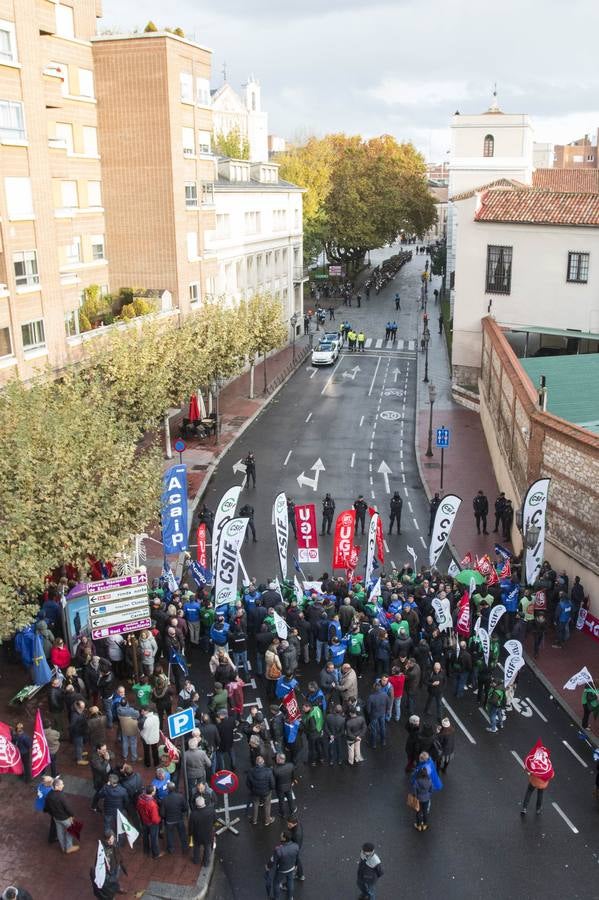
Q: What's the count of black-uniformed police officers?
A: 11